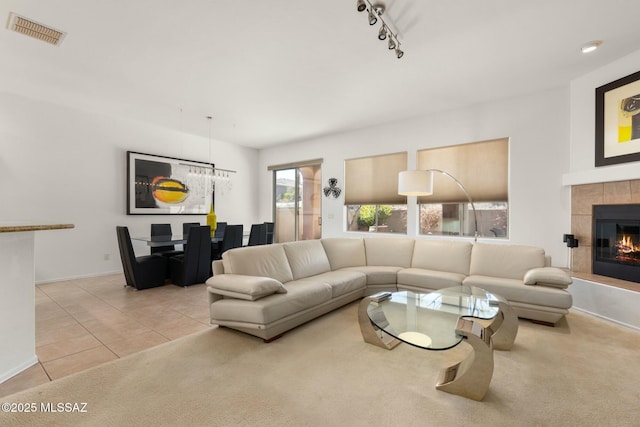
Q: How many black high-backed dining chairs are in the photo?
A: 8